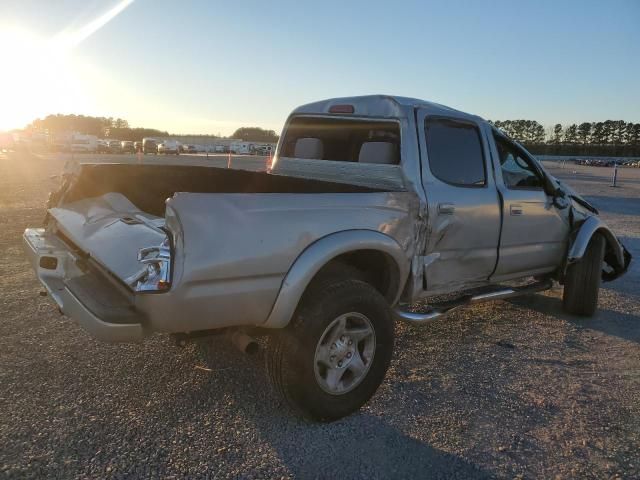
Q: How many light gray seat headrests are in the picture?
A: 2